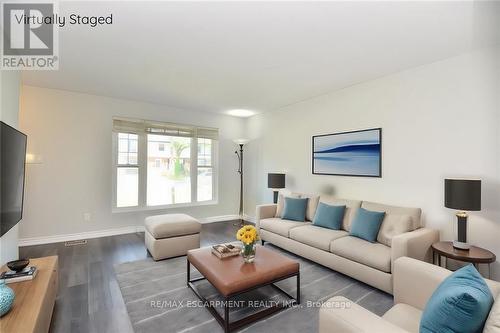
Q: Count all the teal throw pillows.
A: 4